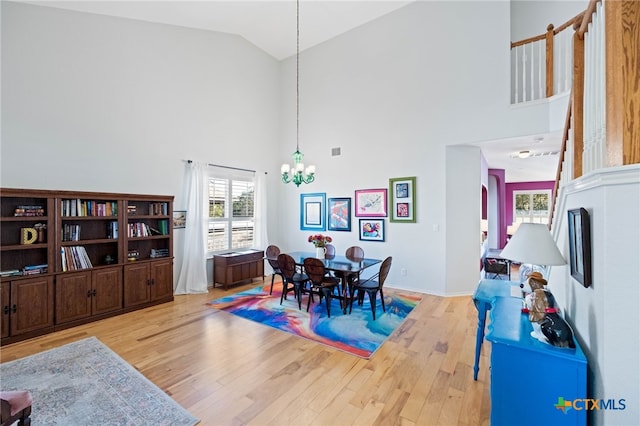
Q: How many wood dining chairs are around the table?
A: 6